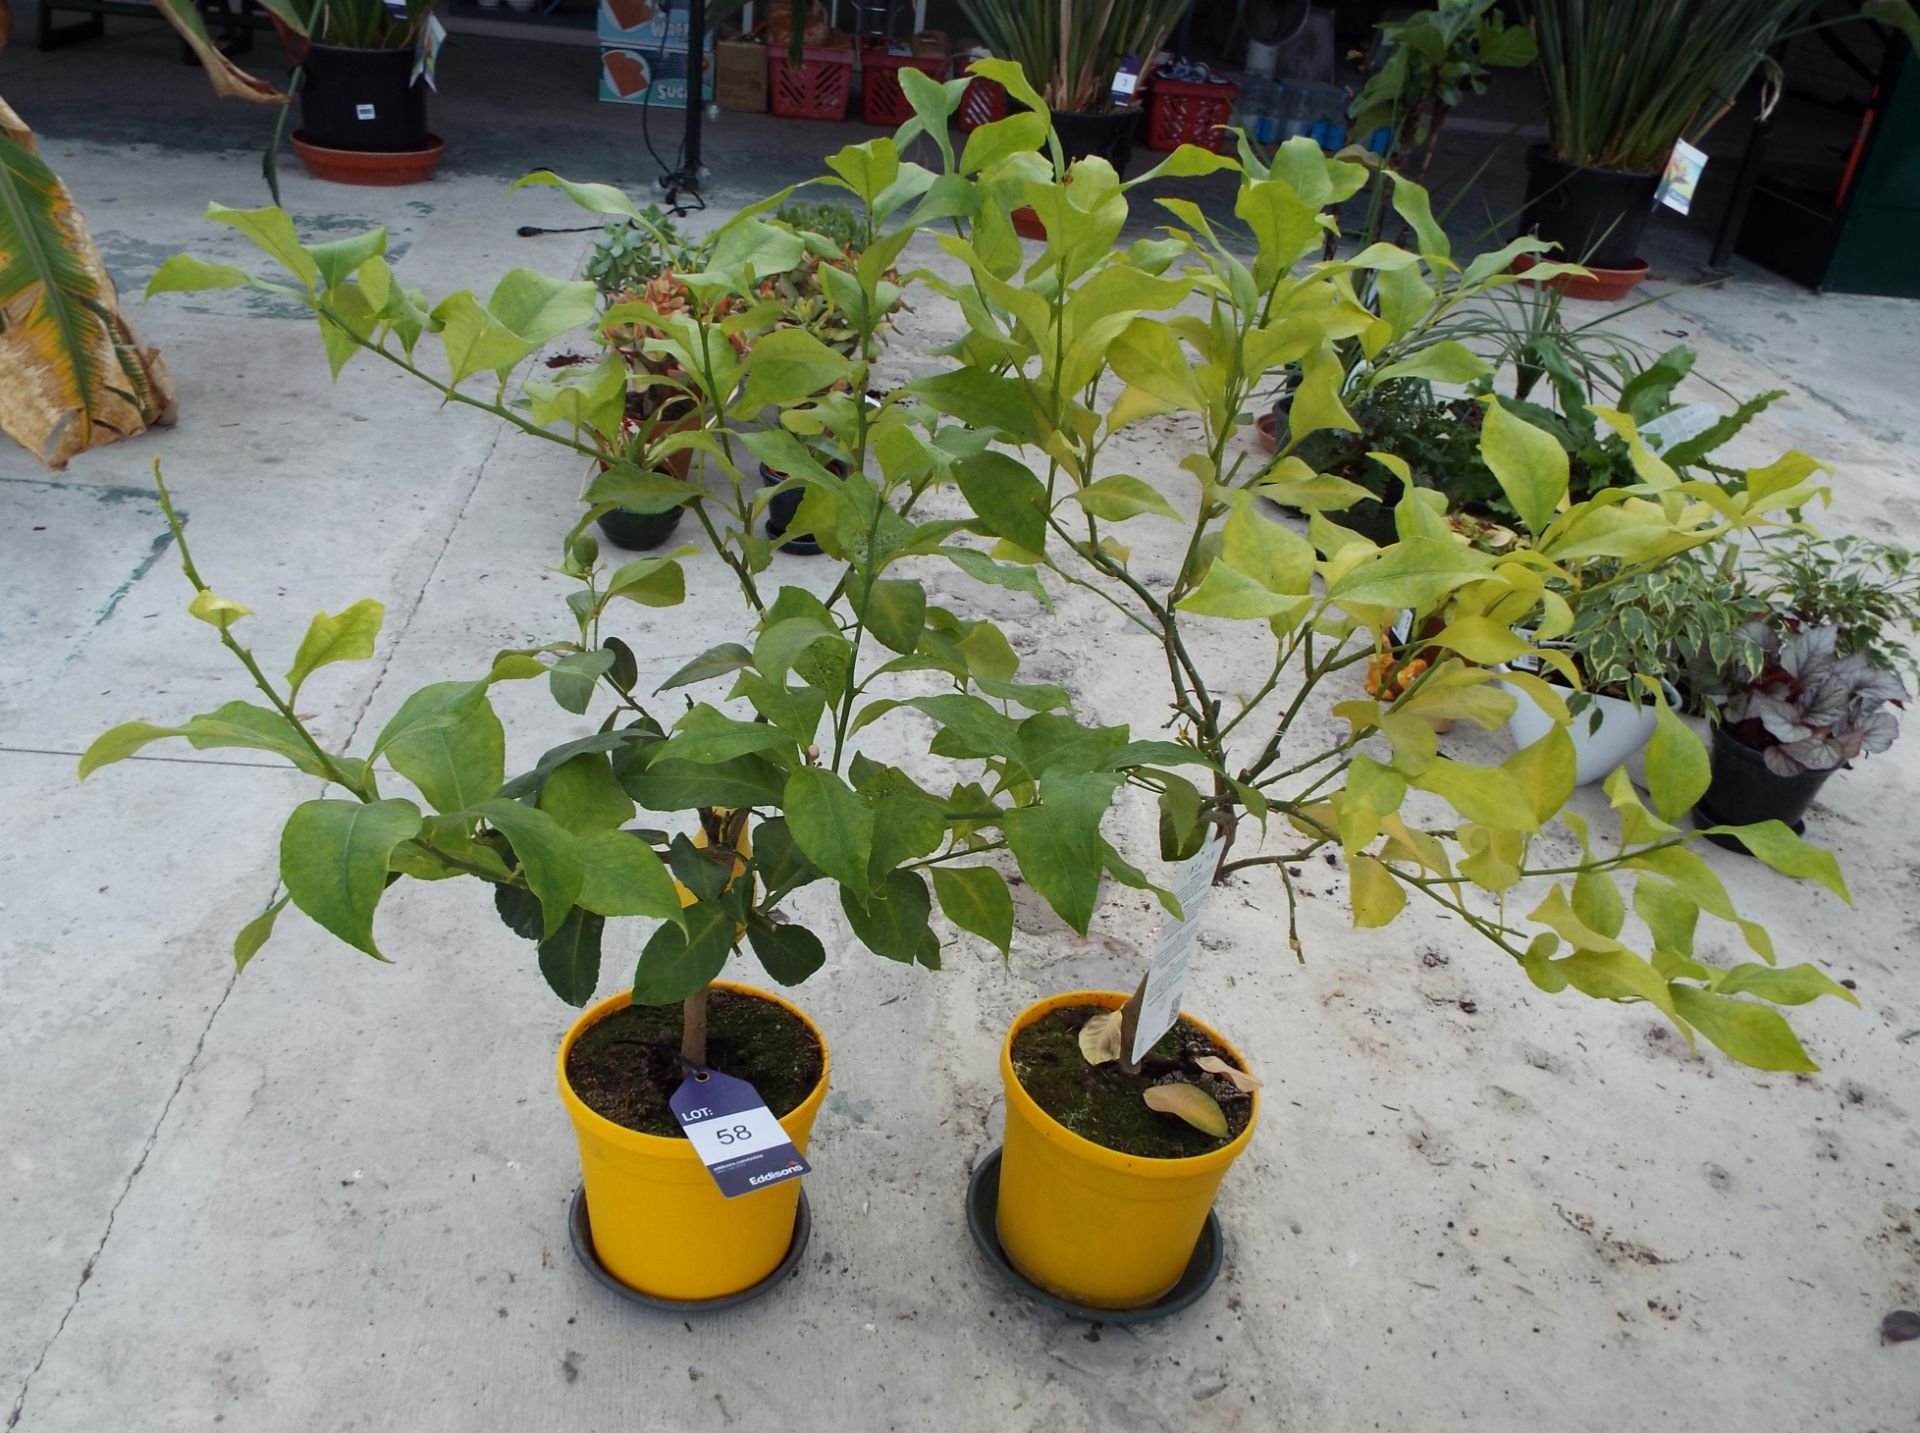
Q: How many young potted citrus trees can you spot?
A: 2